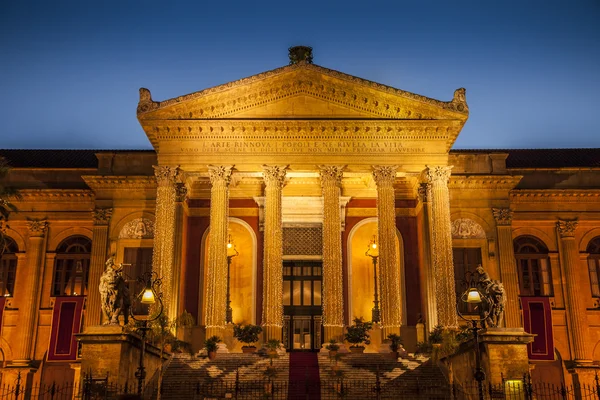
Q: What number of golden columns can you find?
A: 6